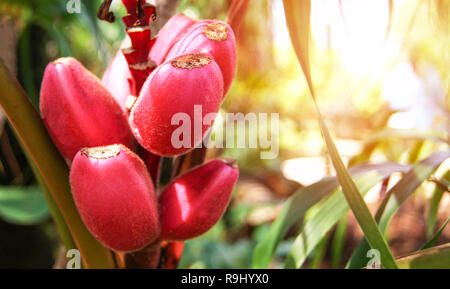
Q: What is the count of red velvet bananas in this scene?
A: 7